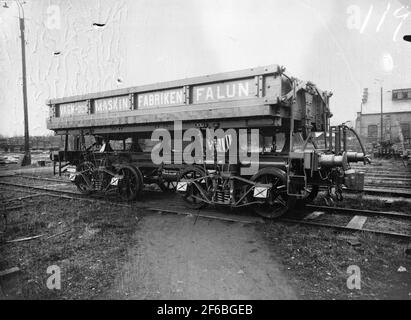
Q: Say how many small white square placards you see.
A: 4